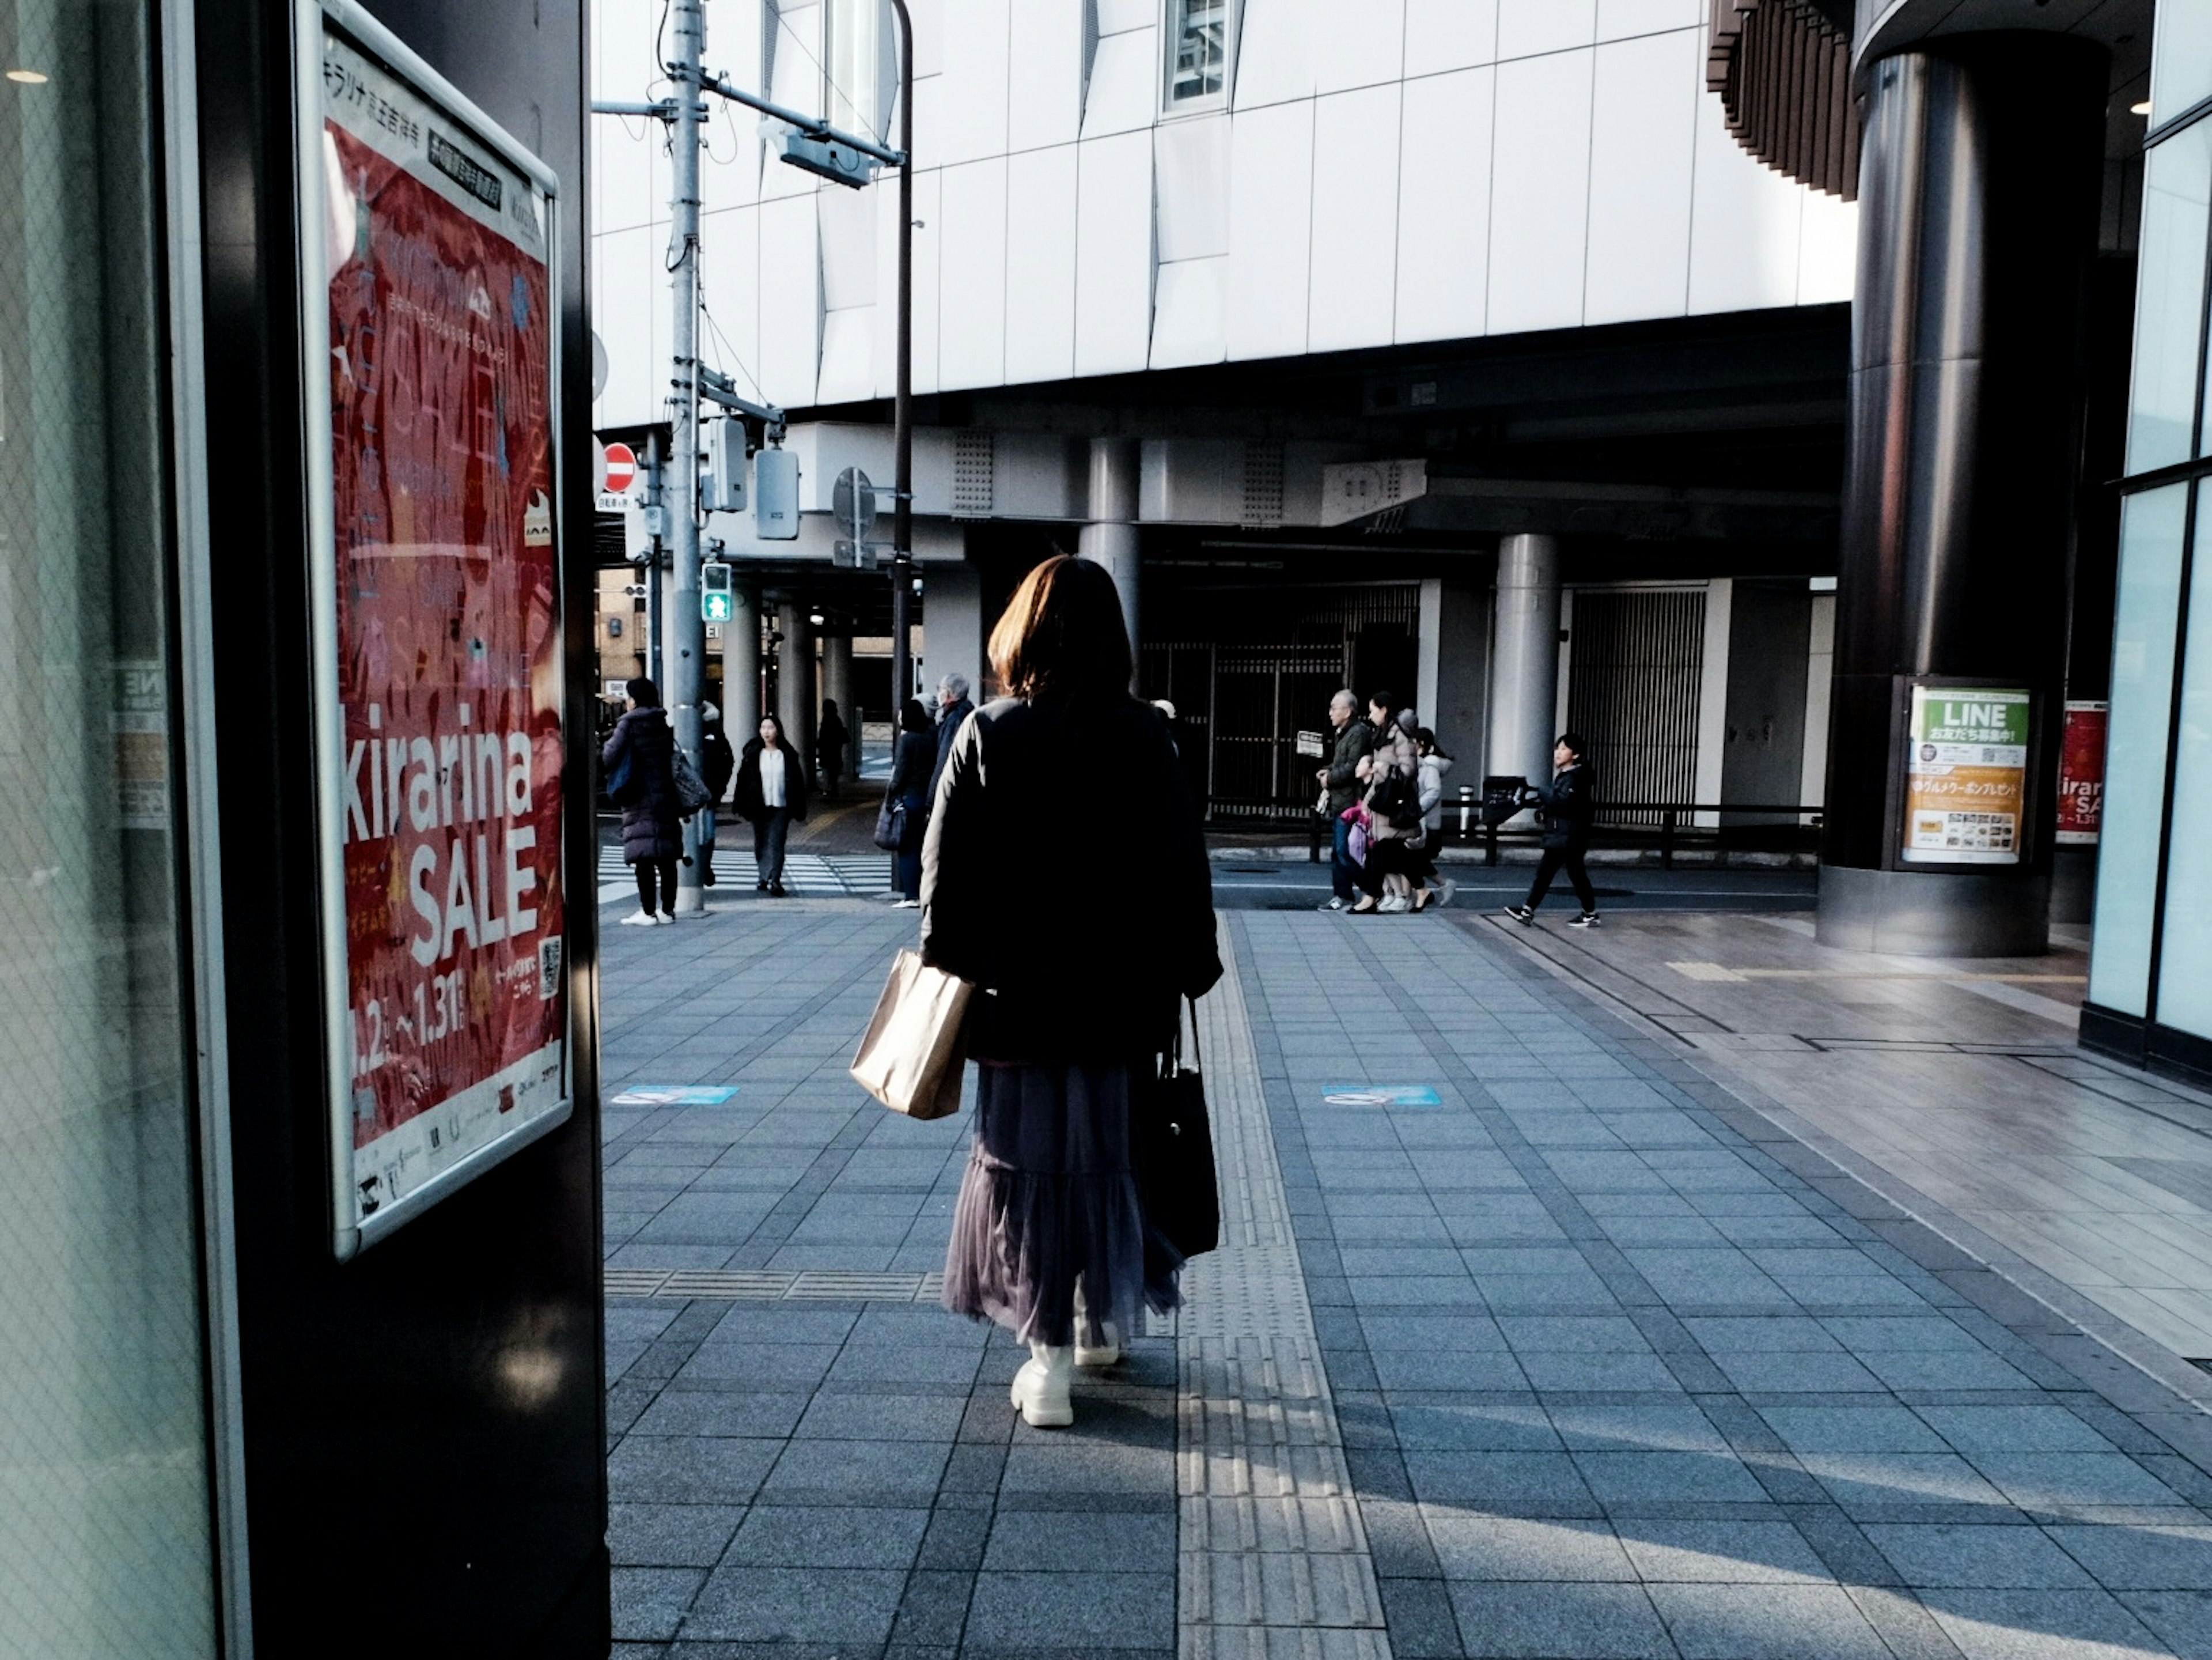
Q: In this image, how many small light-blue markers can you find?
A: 2